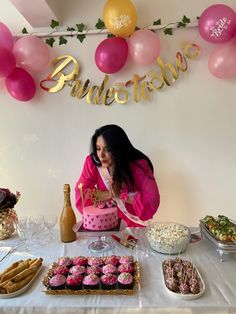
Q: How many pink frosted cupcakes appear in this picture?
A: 15